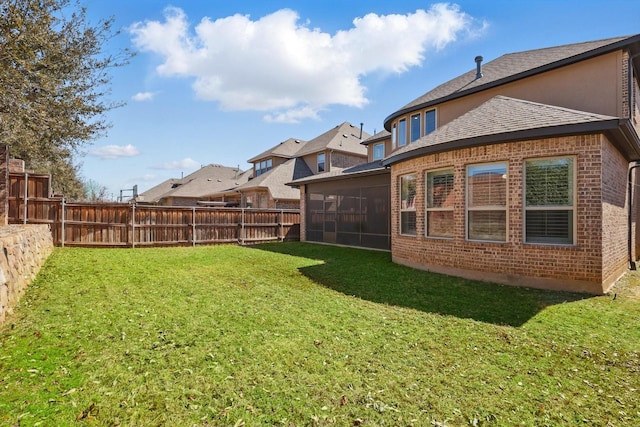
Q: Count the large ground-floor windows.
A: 4